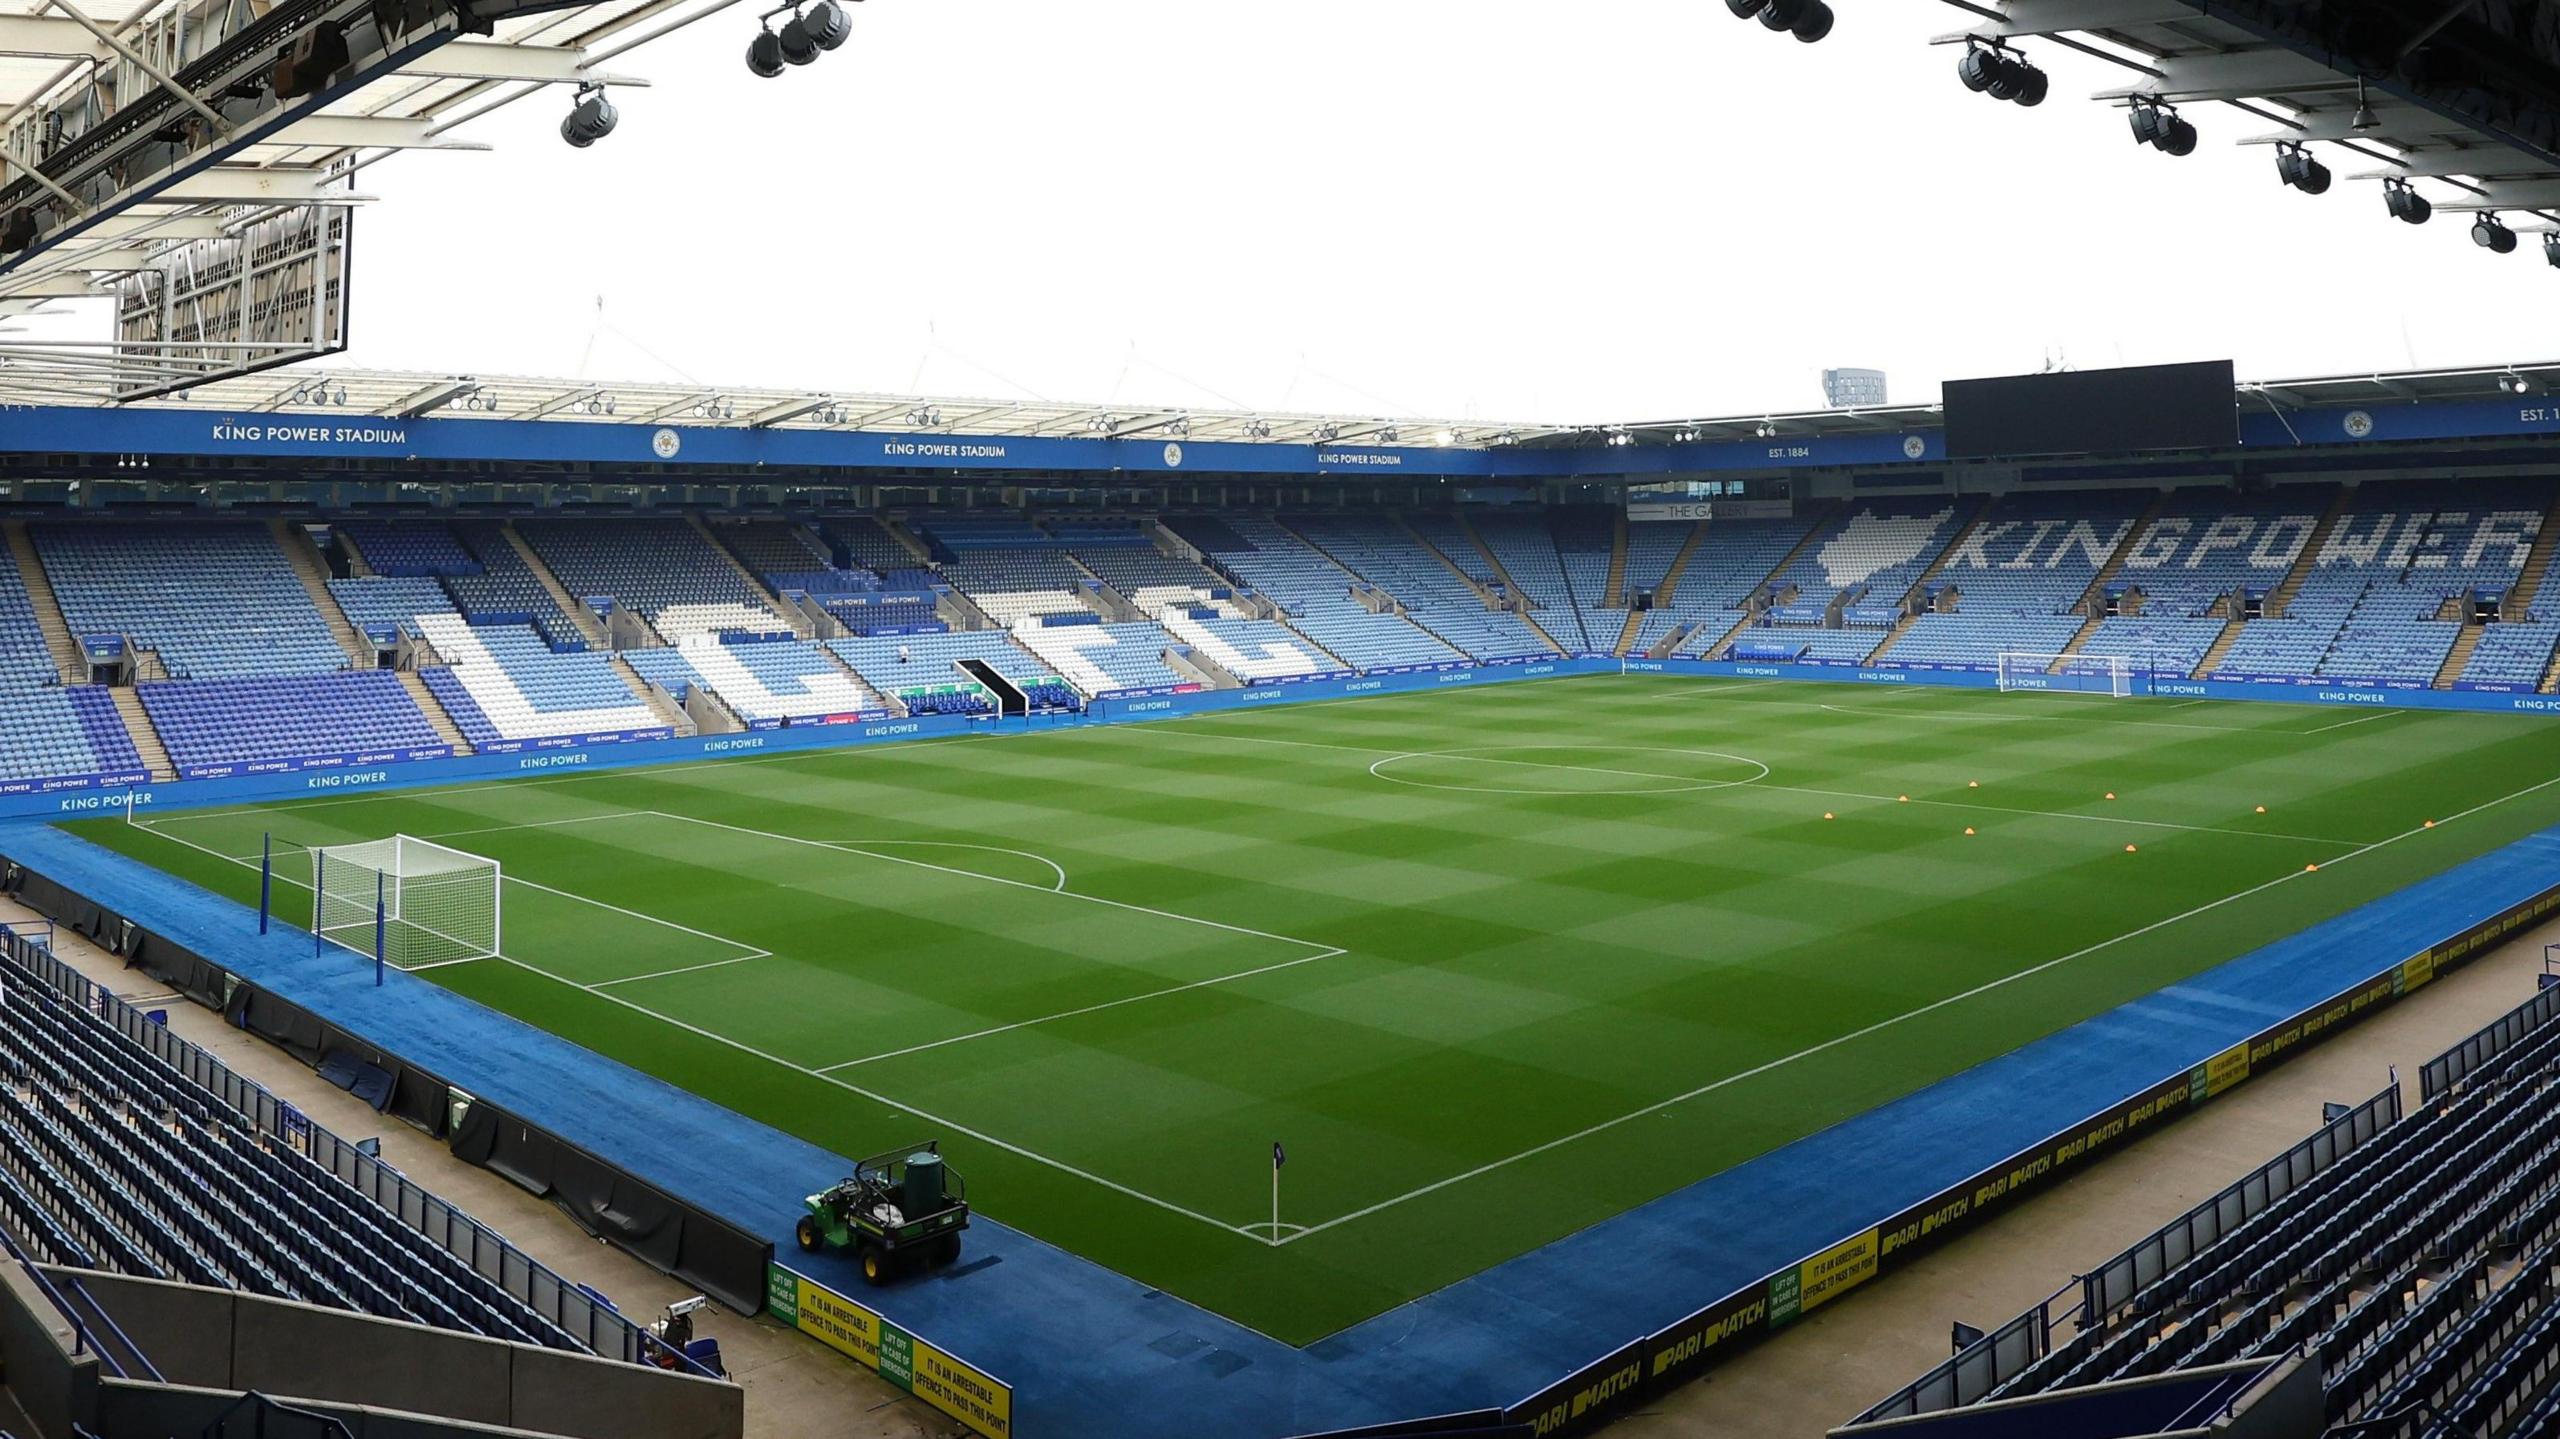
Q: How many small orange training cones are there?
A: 9